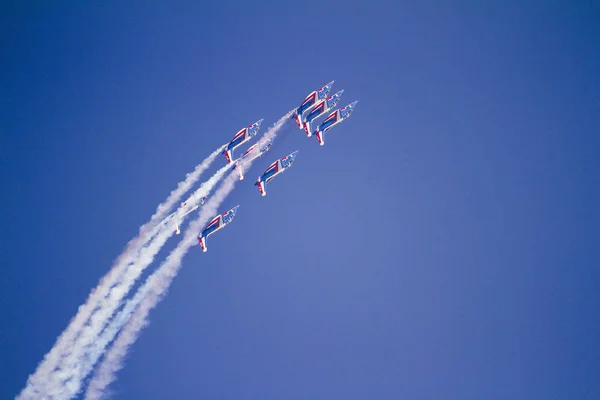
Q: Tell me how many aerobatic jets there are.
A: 8